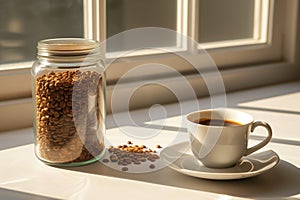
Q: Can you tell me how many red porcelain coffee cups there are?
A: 0